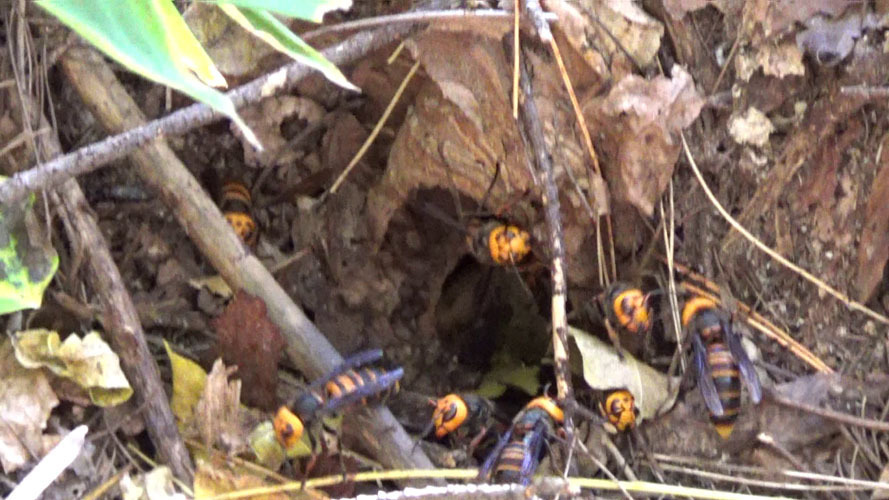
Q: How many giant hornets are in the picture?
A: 8